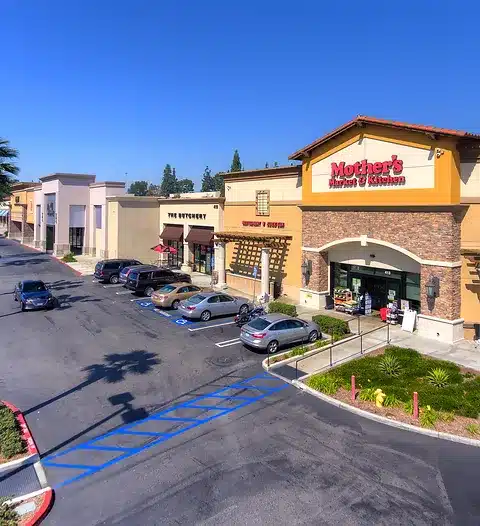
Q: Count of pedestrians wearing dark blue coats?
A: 0